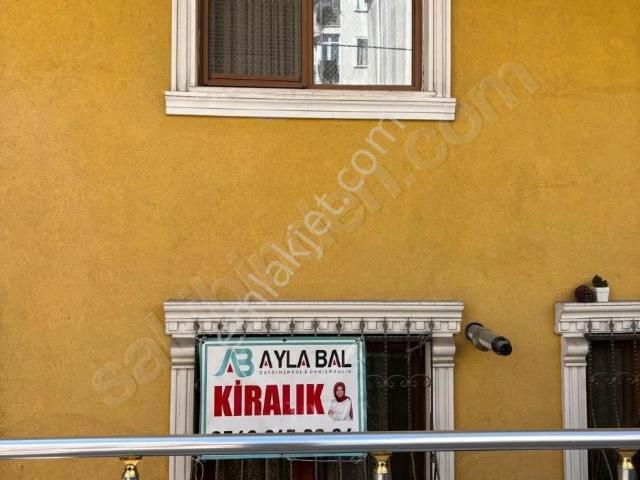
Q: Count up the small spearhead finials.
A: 14